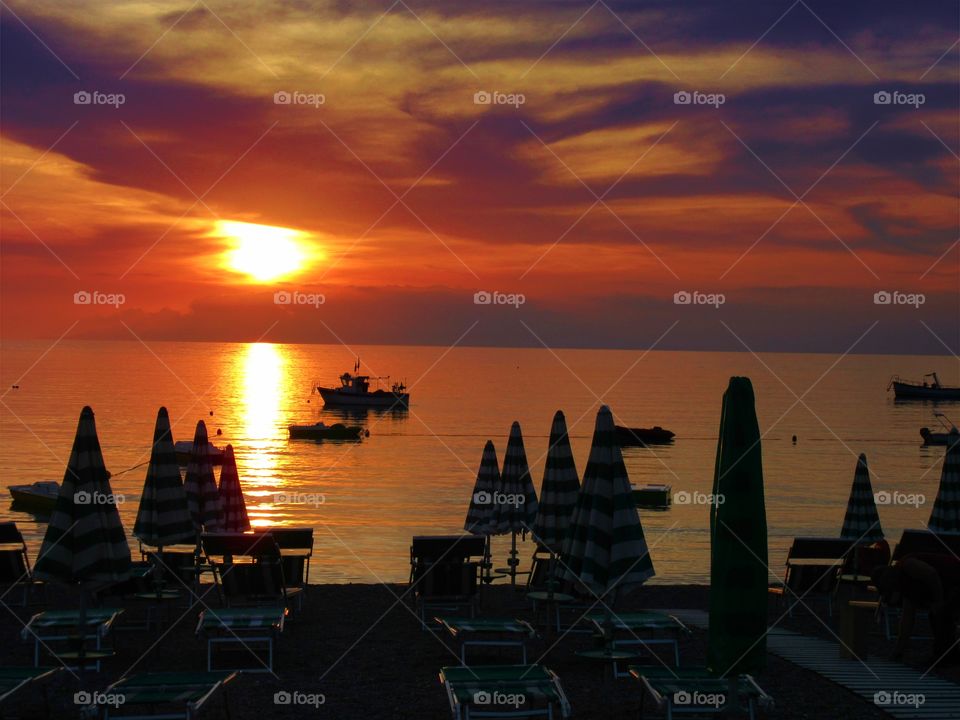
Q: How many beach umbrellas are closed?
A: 11